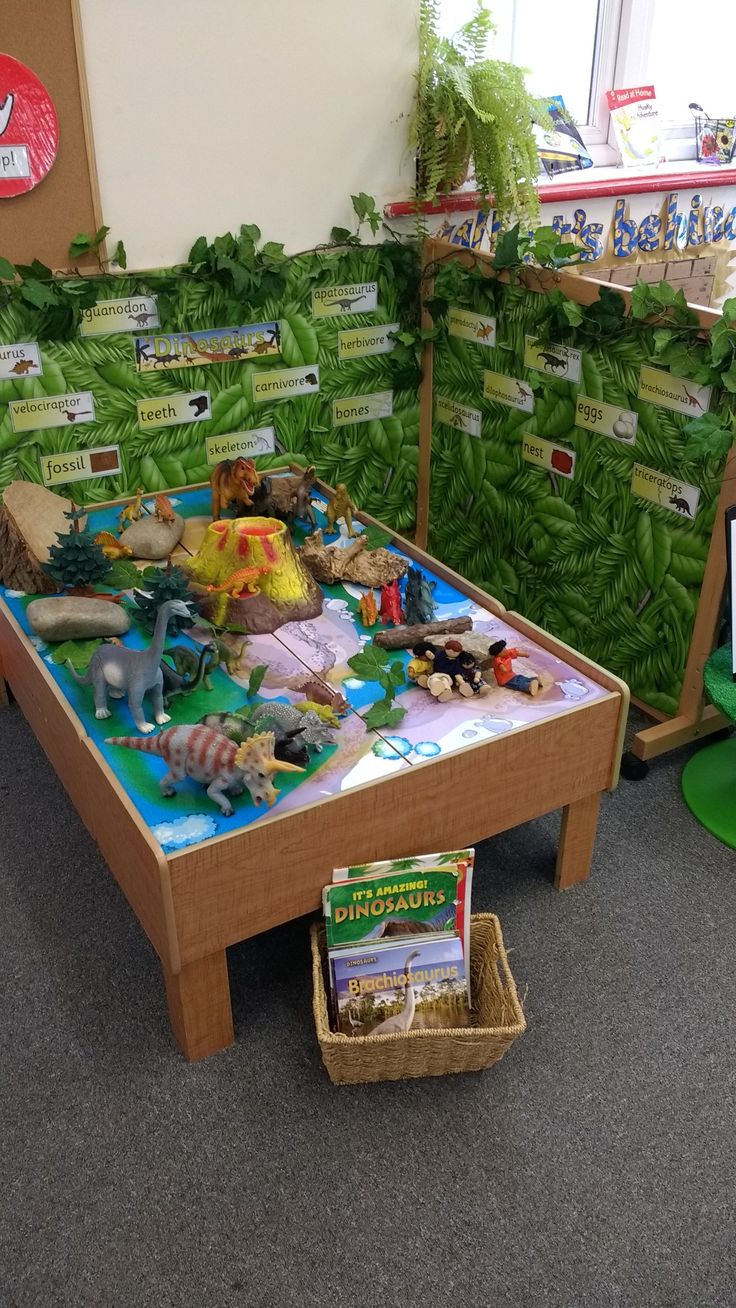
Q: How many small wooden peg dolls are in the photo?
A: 4